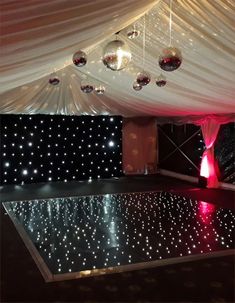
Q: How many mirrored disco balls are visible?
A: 10